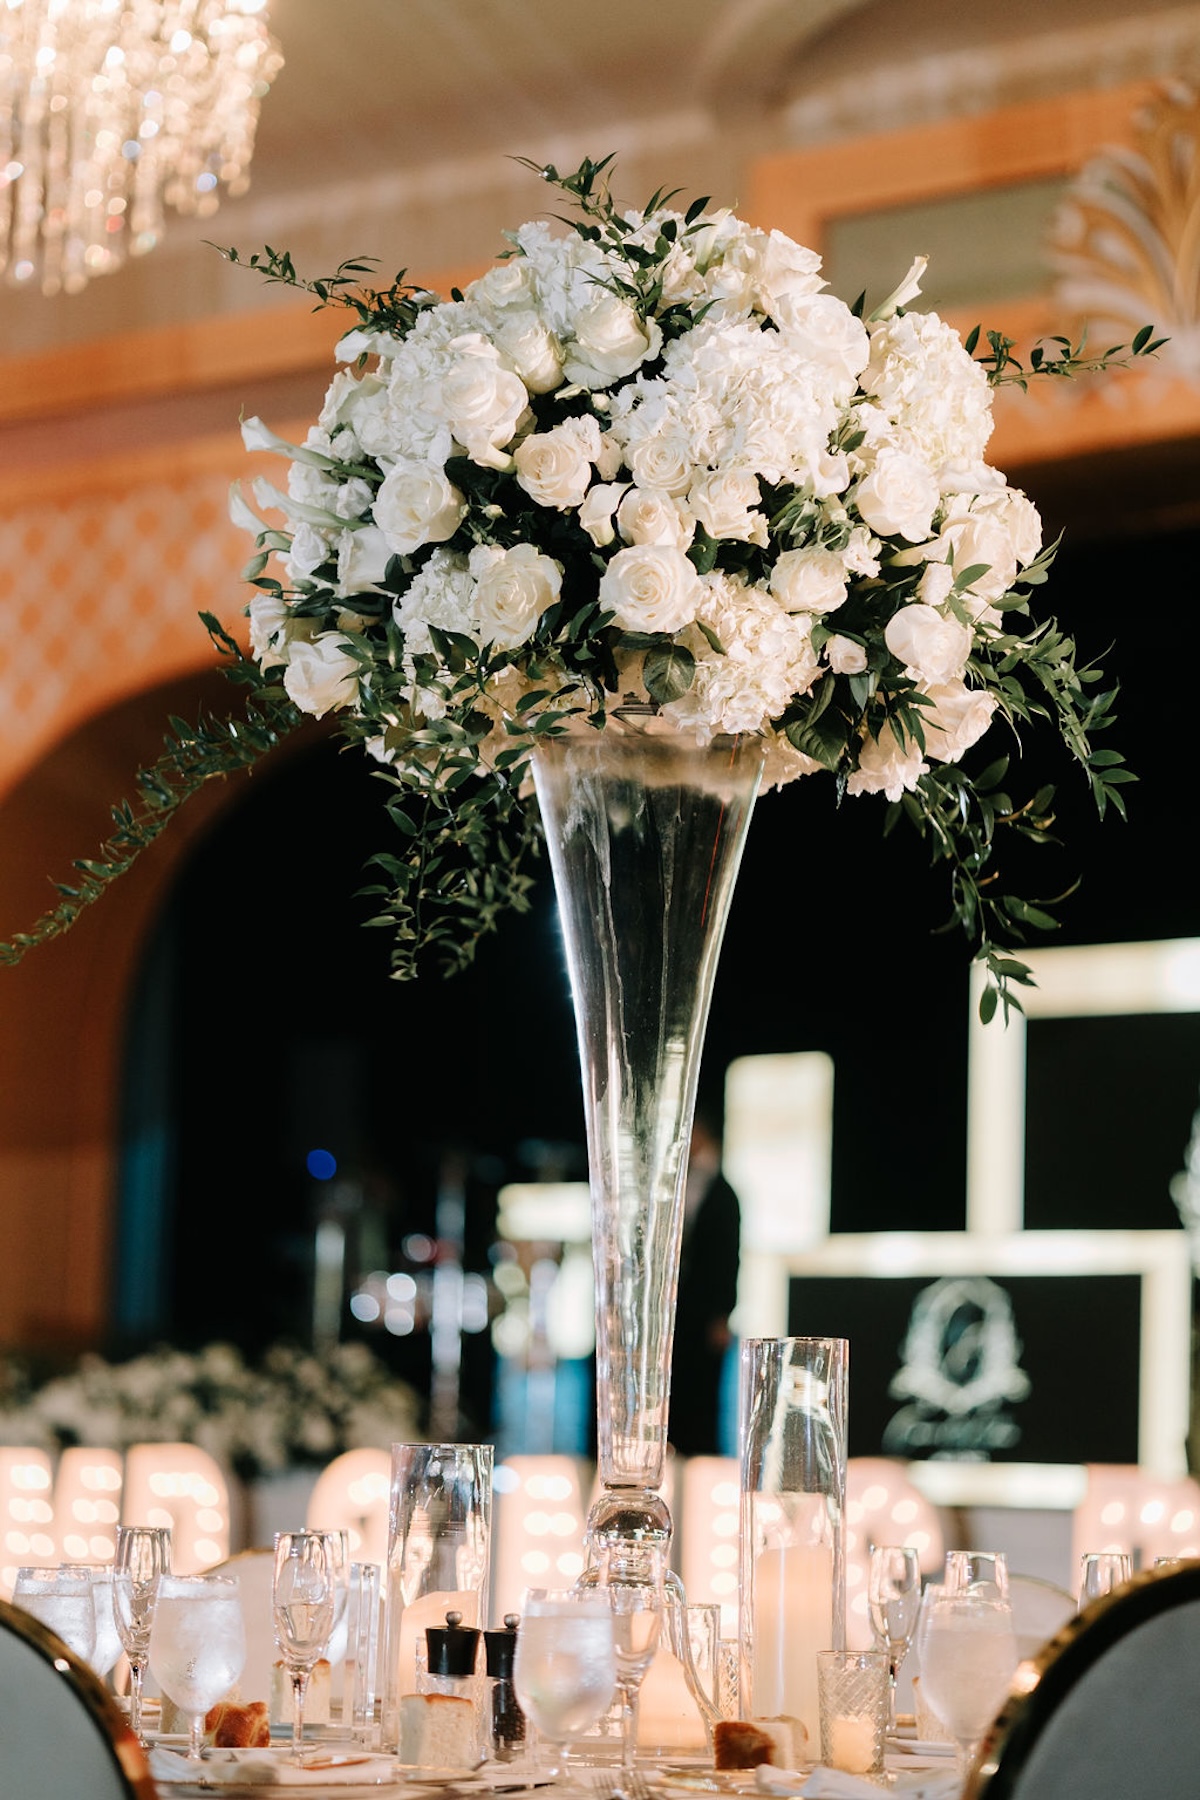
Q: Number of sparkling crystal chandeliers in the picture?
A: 1